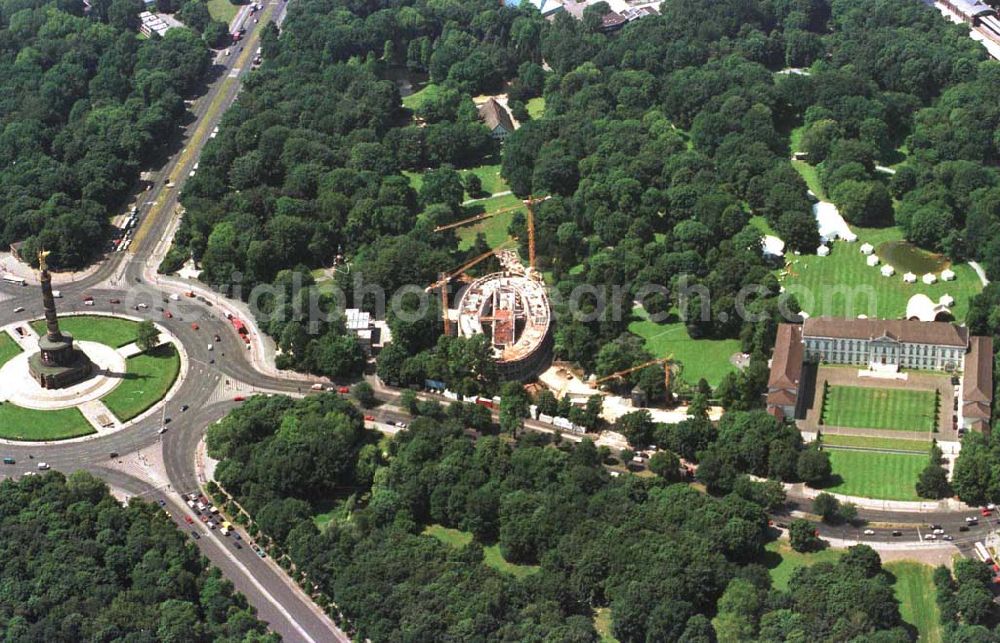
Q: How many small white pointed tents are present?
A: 8